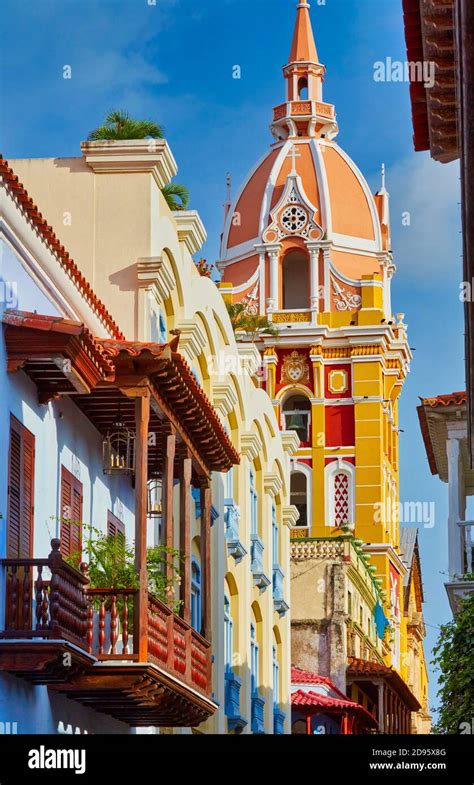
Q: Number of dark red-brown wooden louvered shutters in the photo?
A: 3